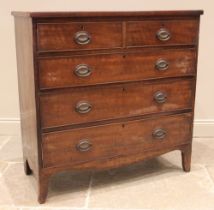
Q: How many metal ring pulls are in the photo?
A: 8